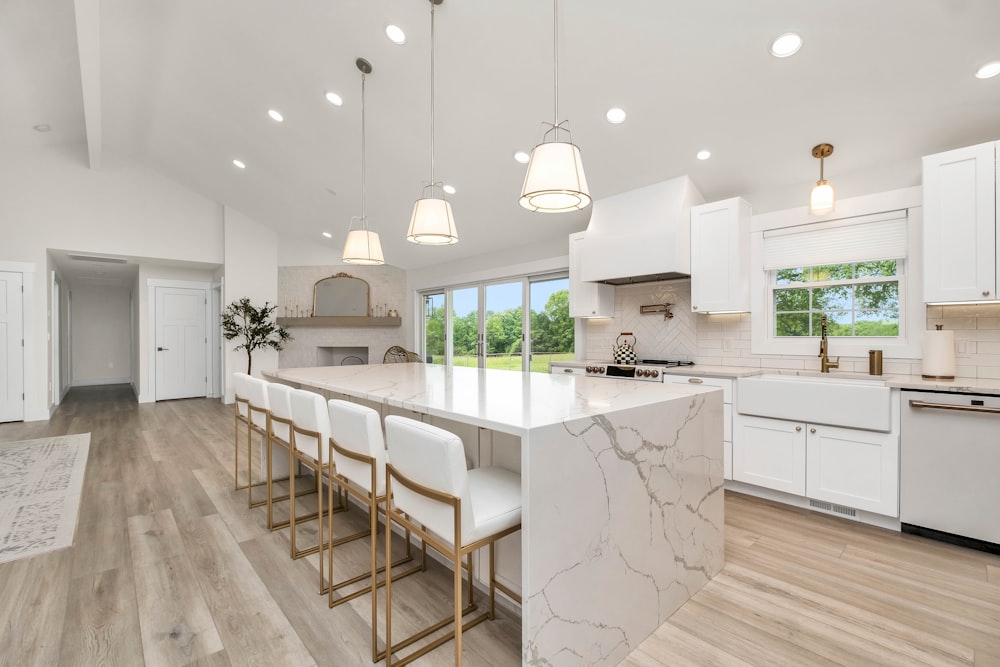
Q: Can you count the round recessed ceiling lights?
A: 11